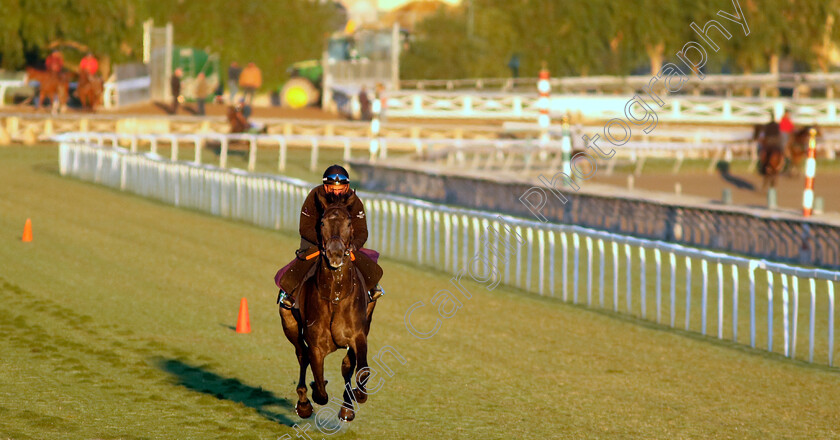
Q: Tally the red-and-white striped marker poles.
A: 2